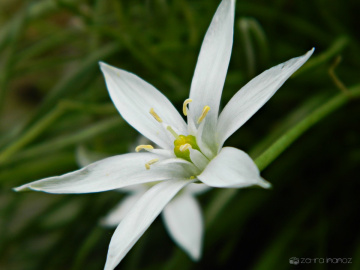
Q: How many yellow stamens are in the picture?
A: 6